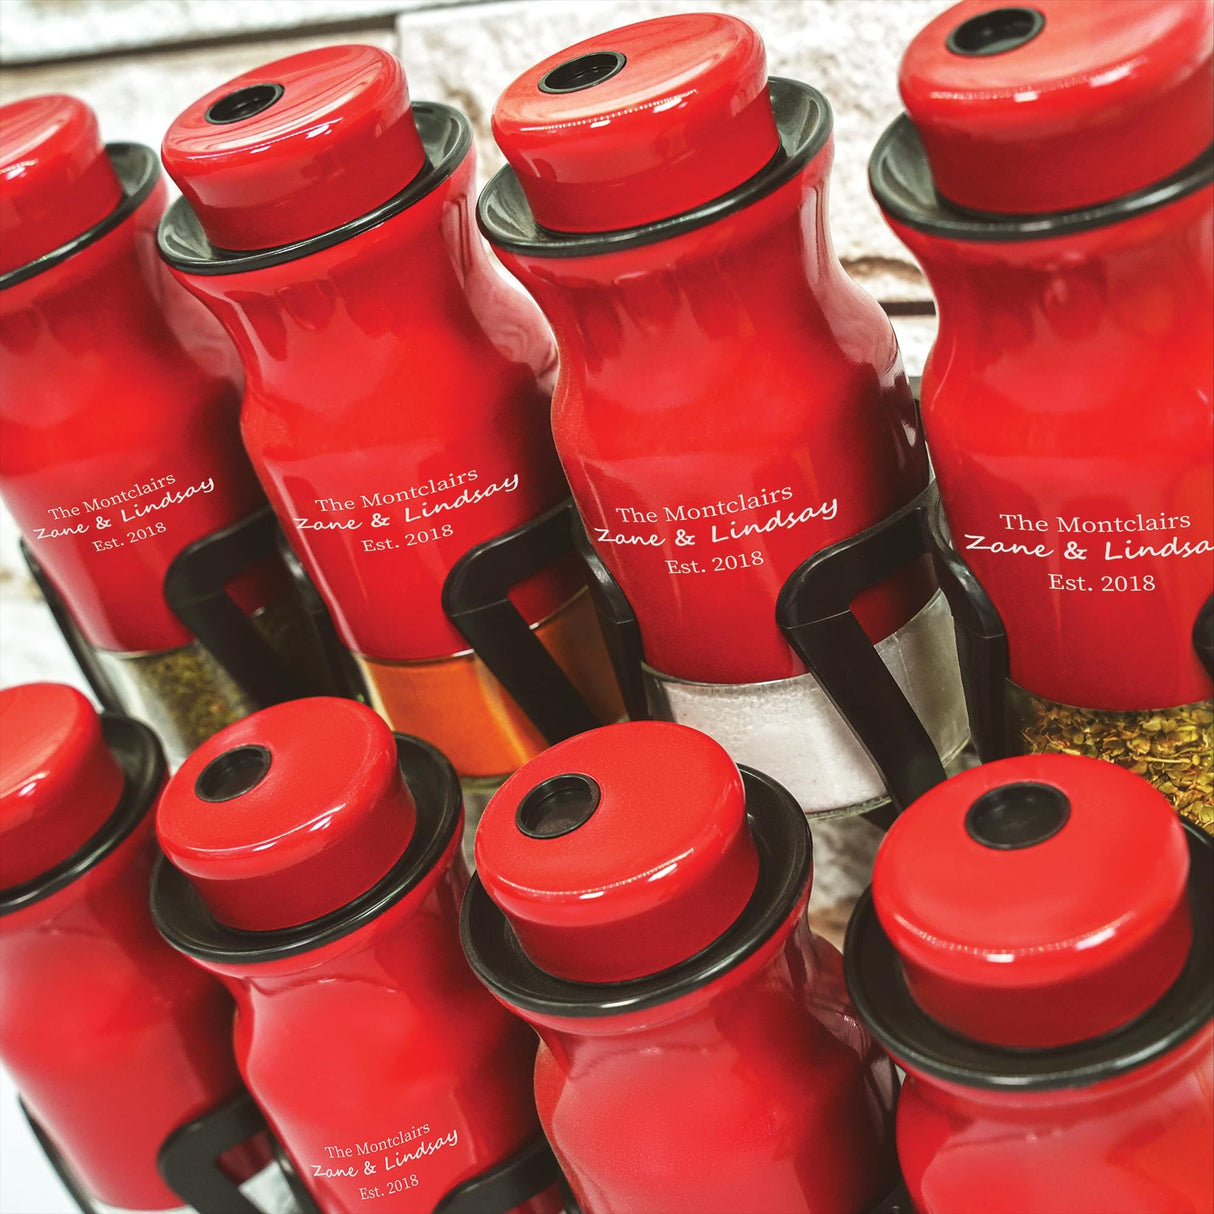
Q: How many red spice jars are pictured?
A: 8